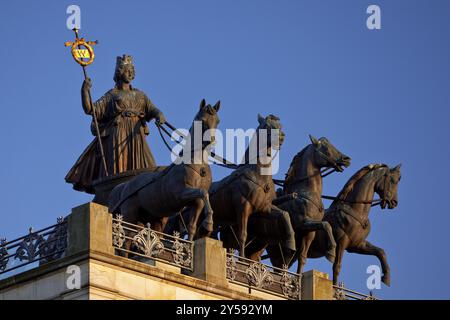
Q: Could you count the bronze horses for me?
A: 4